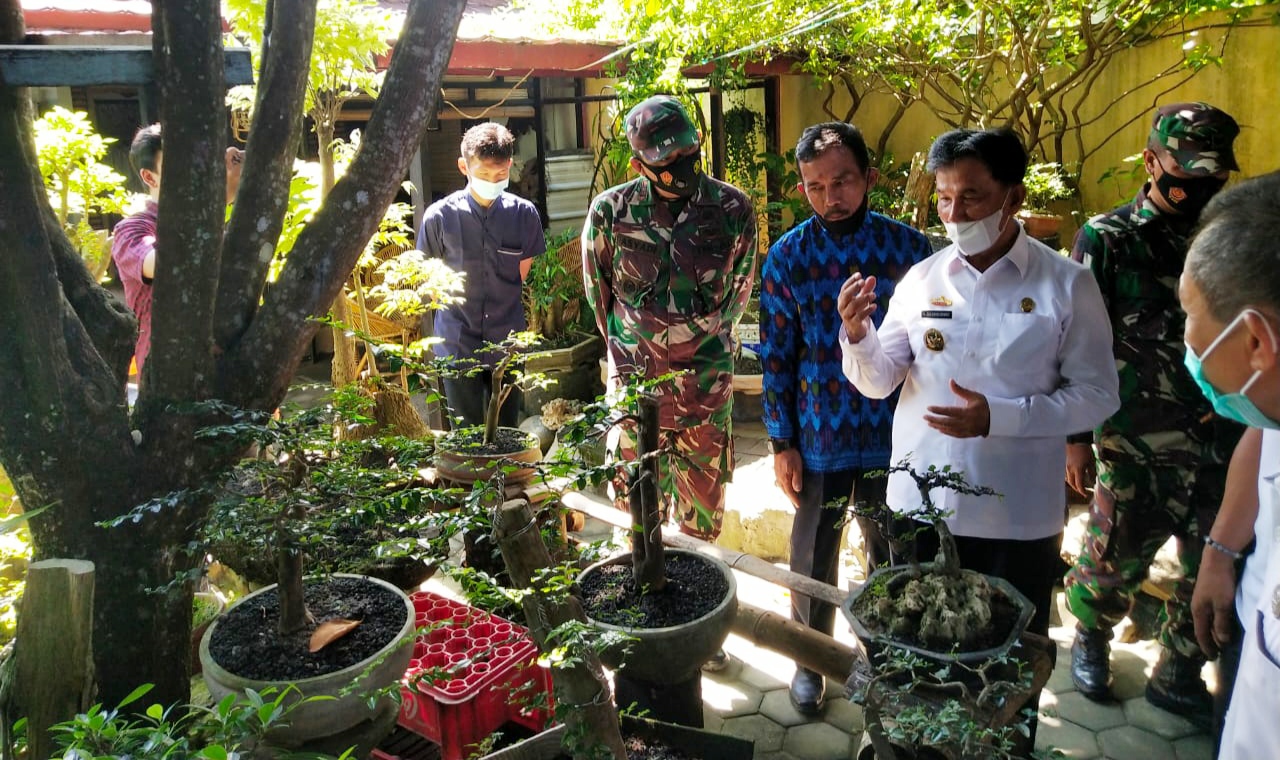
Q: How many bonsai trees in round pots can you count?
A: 3